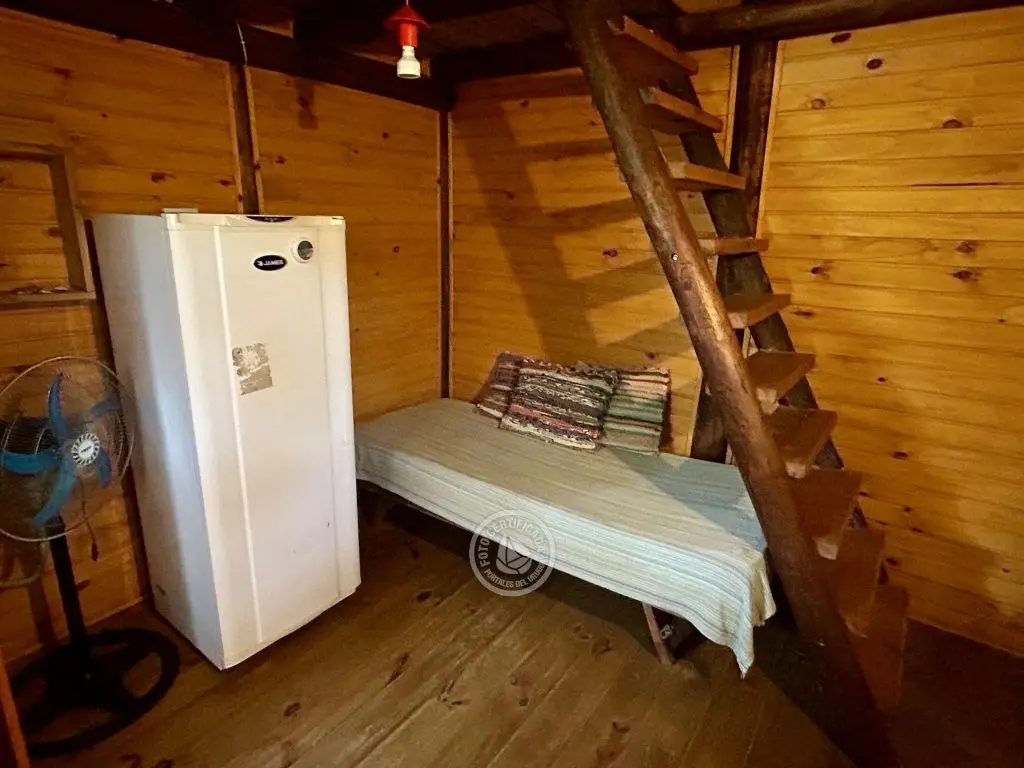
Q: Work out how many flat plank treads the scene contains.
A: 10